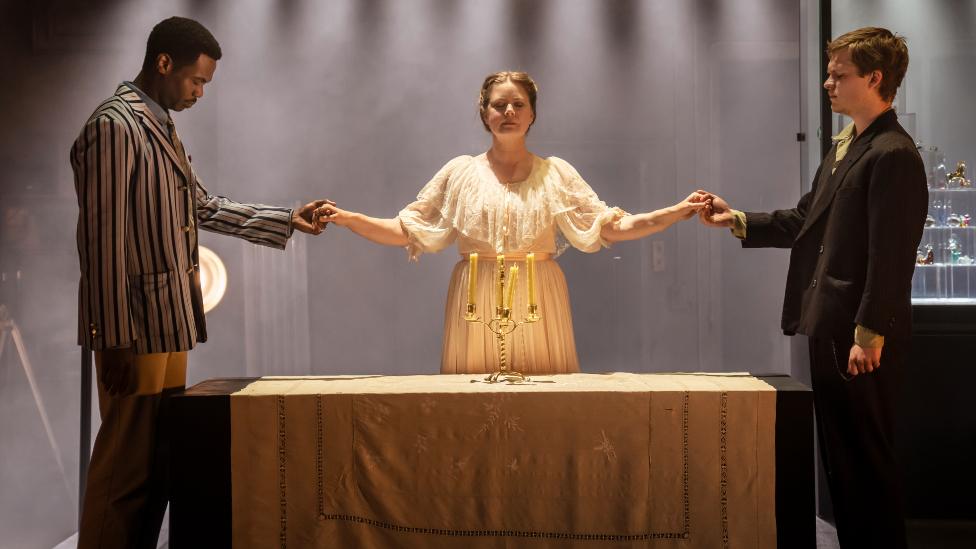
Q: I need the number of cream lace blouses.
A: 1